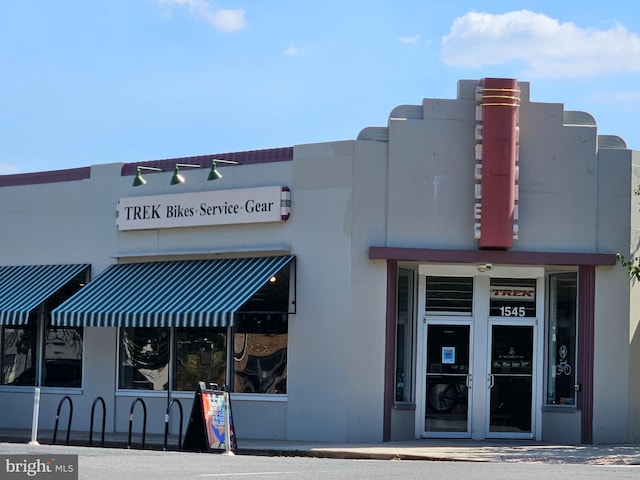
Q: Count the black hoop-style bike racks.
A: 4